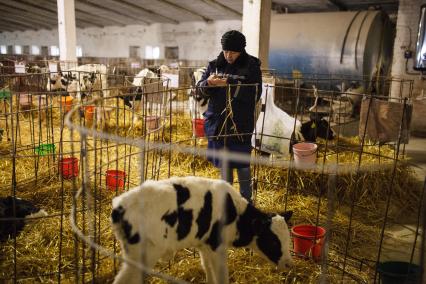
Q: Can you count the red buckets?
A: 4